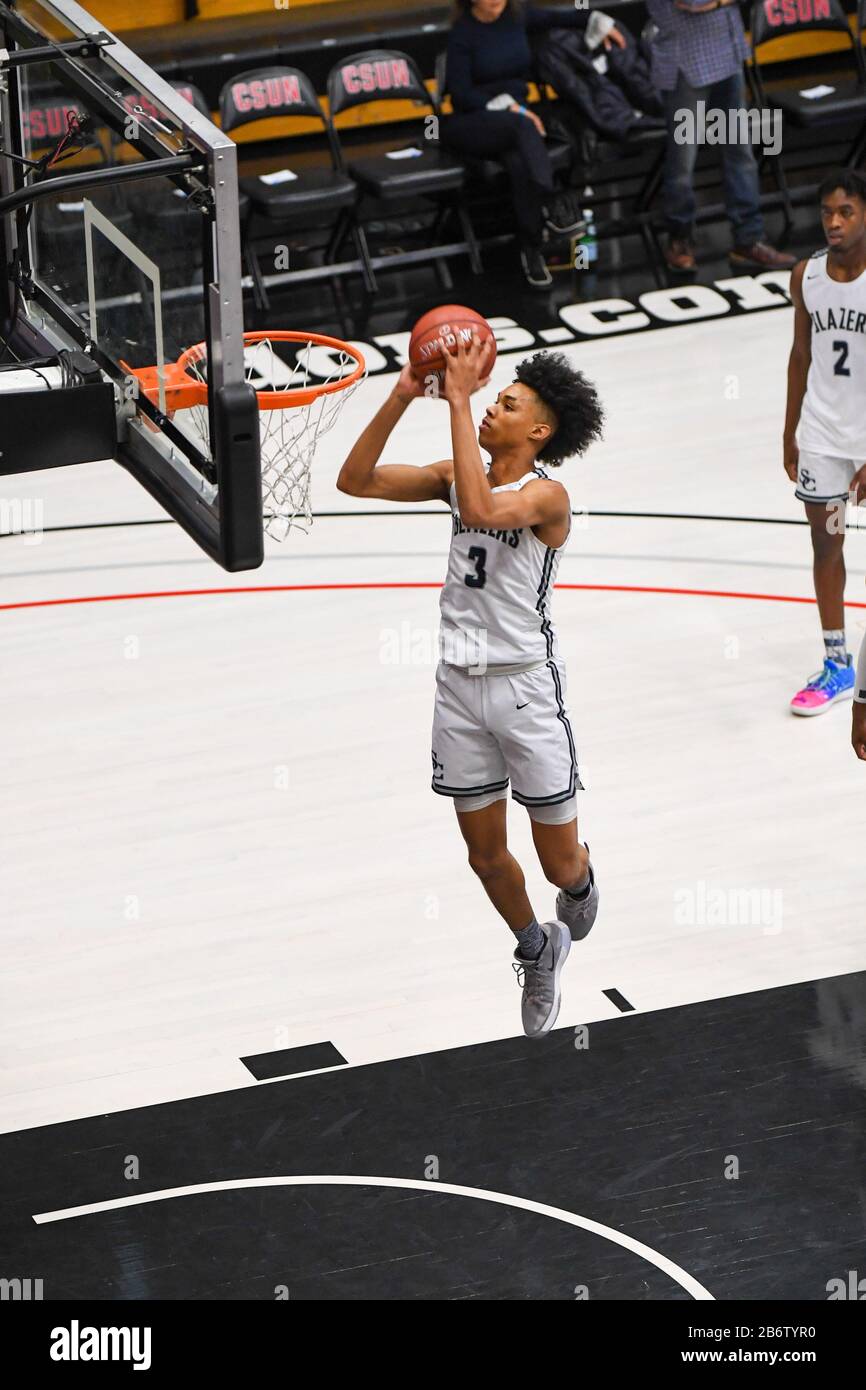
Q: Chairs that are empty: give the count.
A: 5